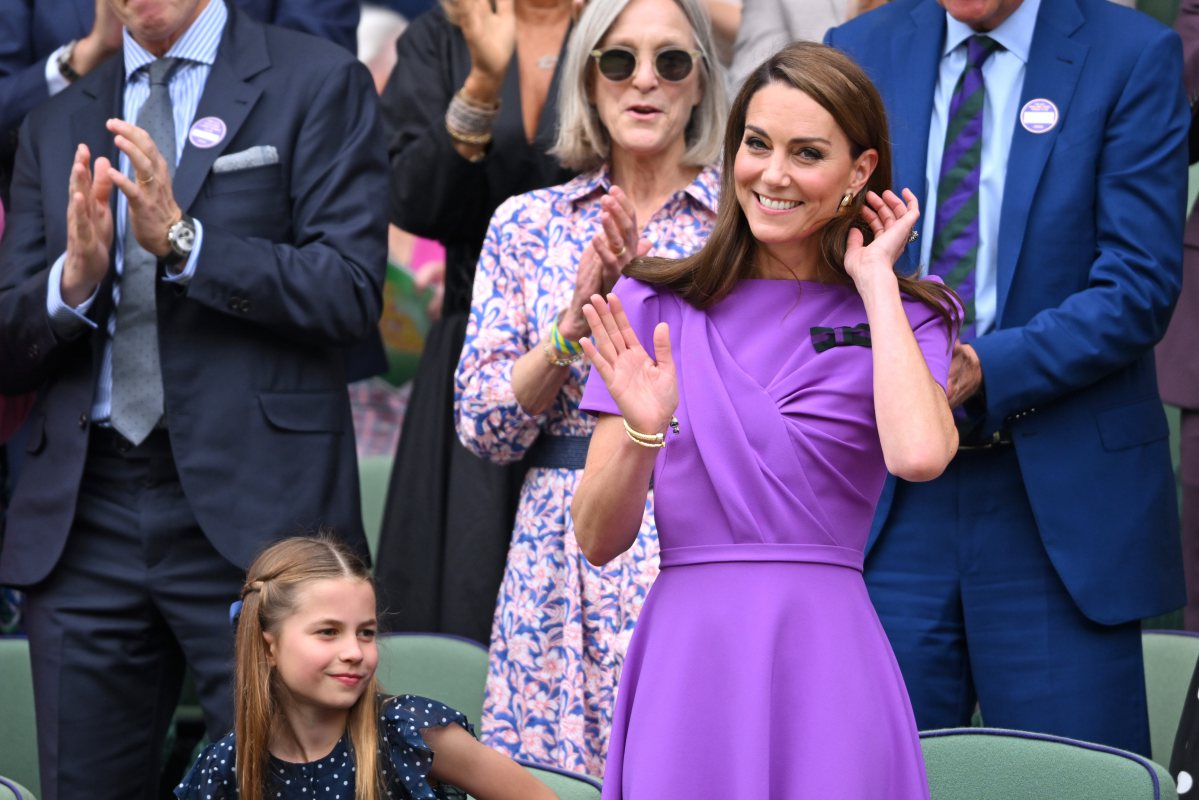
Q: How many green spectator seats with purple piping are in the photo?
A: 6